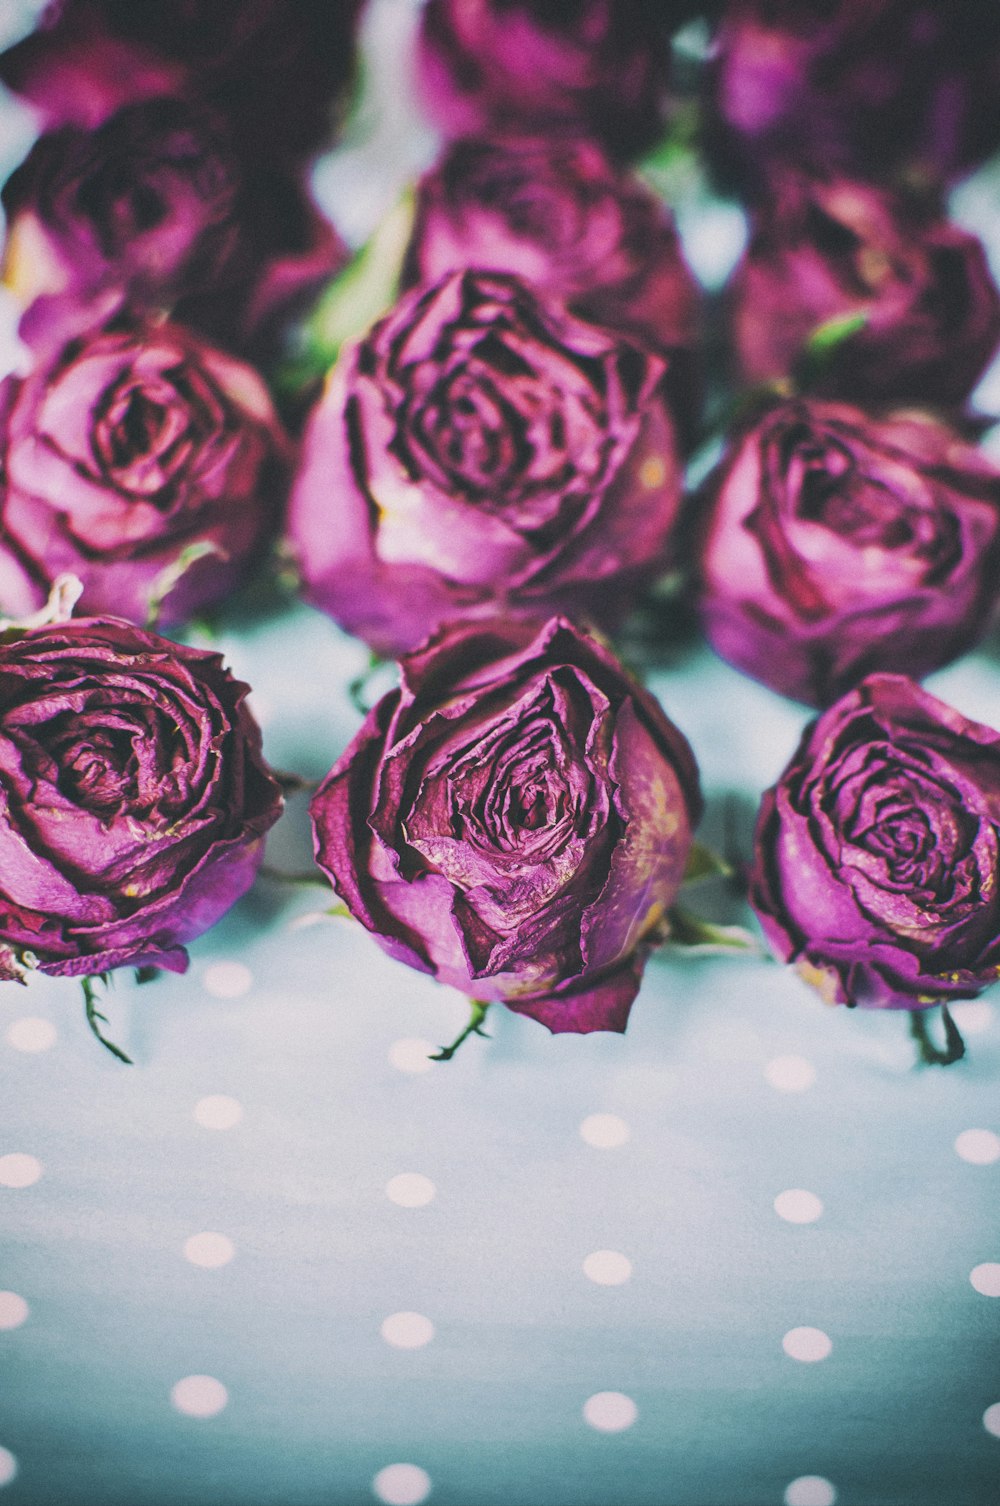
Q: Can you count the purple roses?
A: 12